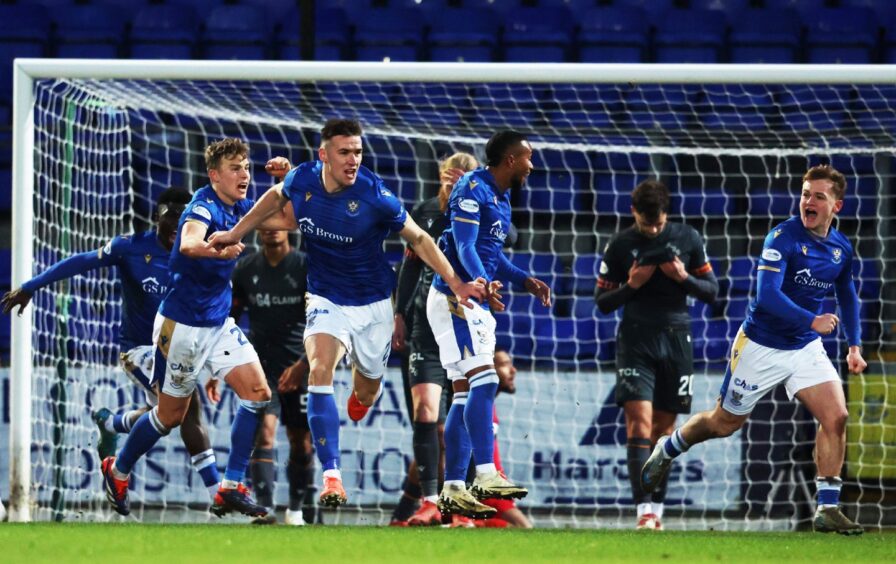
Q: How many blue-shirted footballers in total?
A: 5